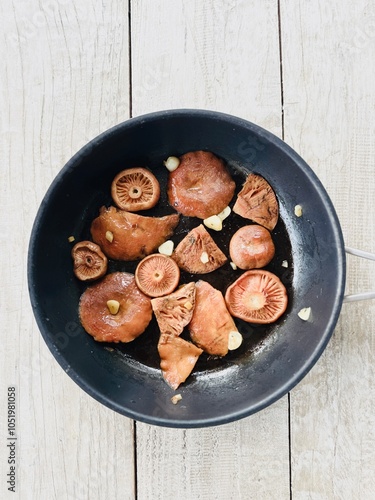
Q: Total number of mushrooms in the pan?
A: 13